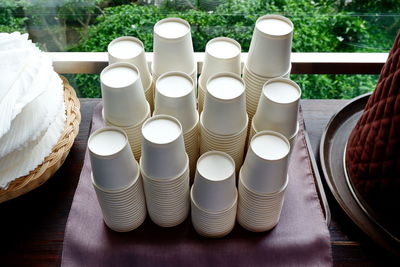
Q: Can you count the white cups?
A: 12